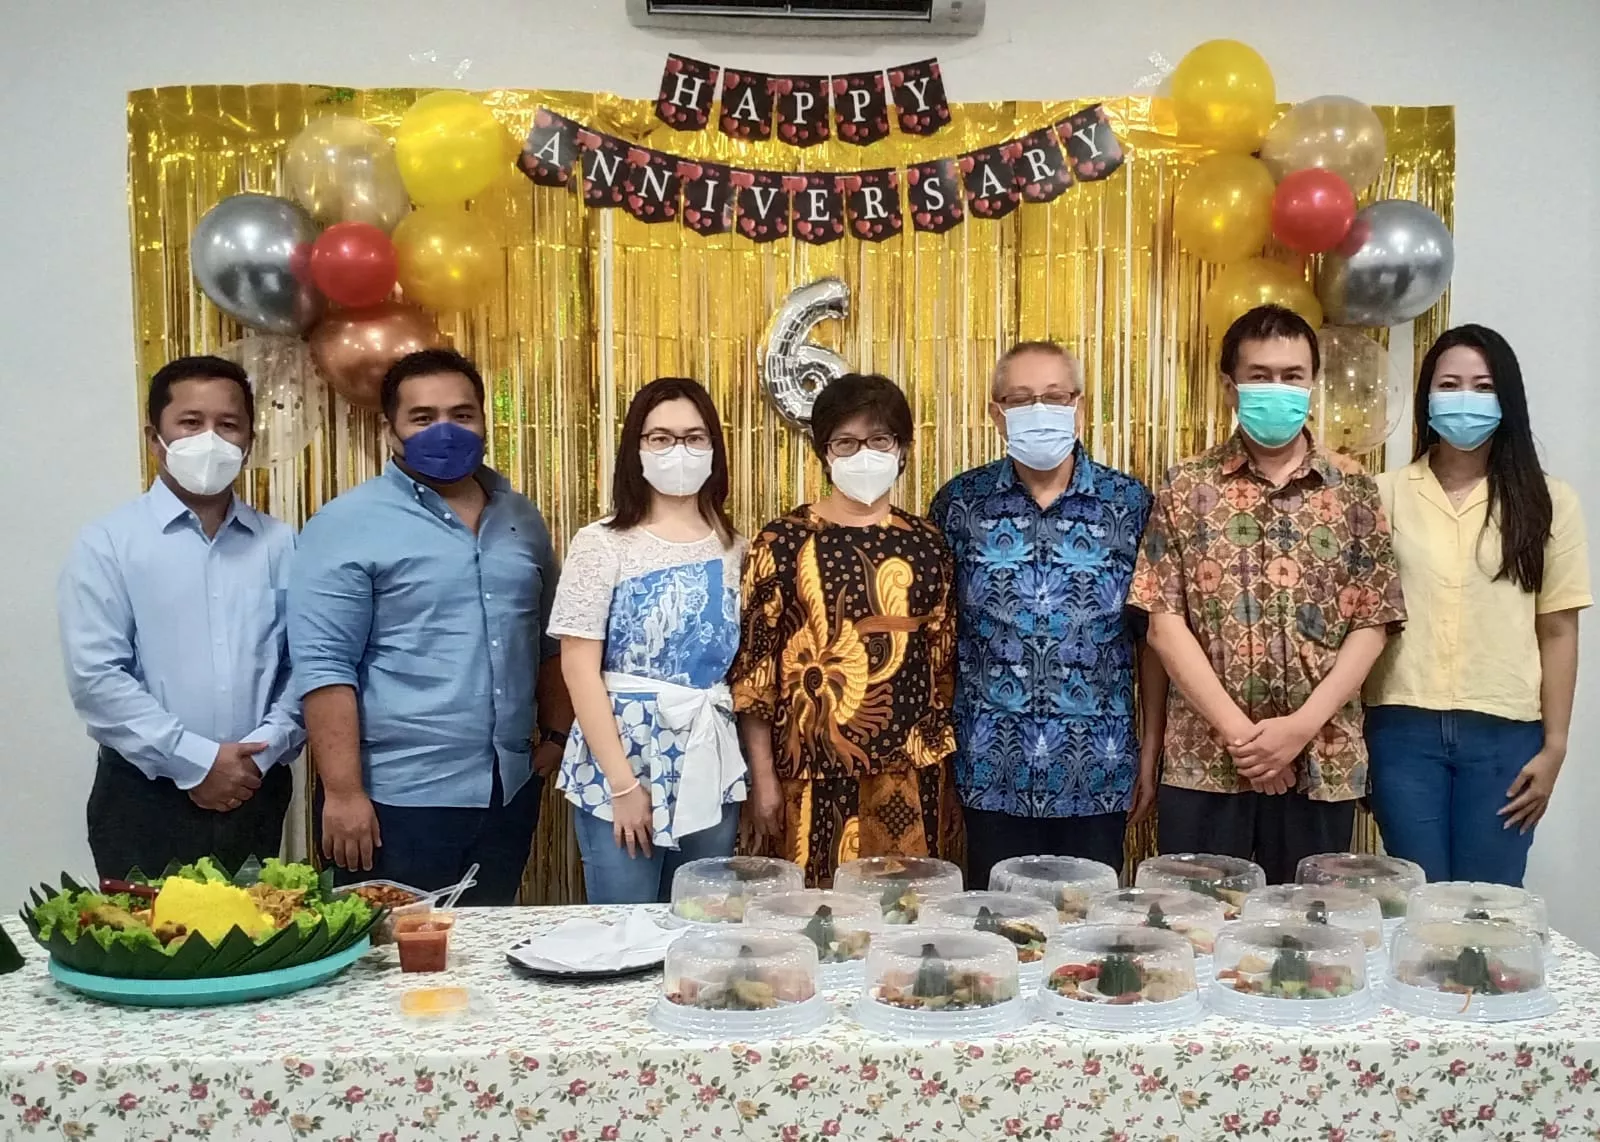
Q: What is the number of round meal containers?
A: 15